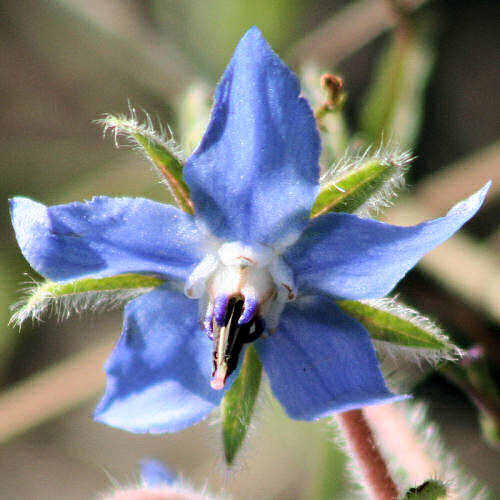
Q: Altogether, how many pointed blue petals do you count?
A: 5